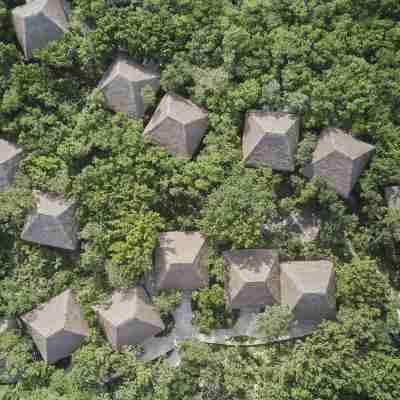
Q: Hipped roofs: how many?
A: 13